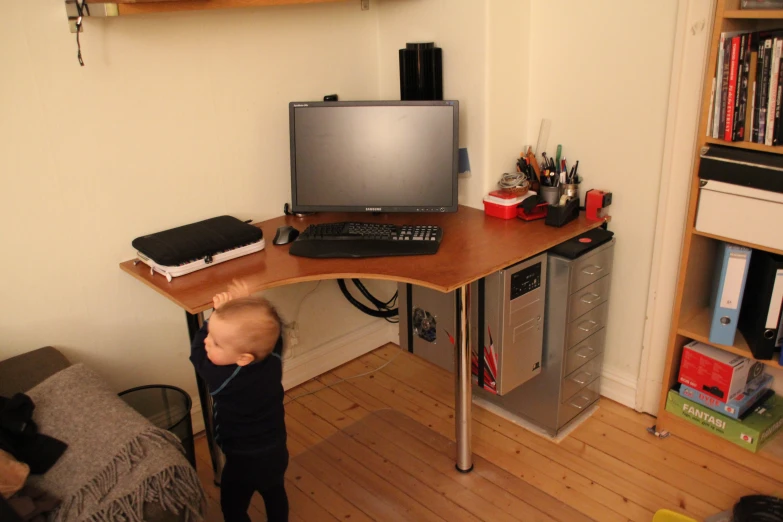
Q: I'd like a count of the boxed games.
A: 2